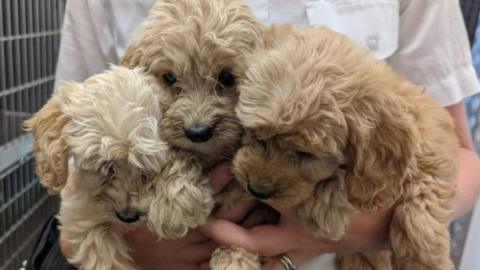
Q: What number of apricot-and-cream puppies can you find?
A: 3